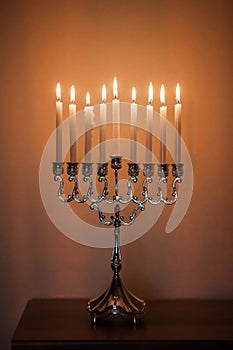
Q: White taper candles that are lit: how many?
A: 9